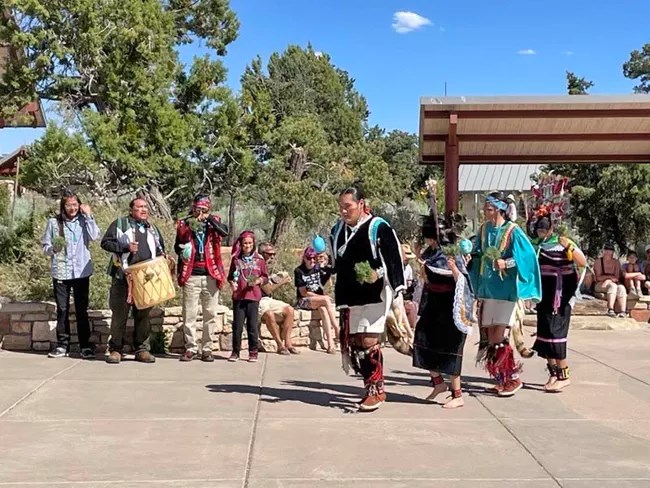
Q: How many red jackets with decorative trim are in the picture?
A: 1